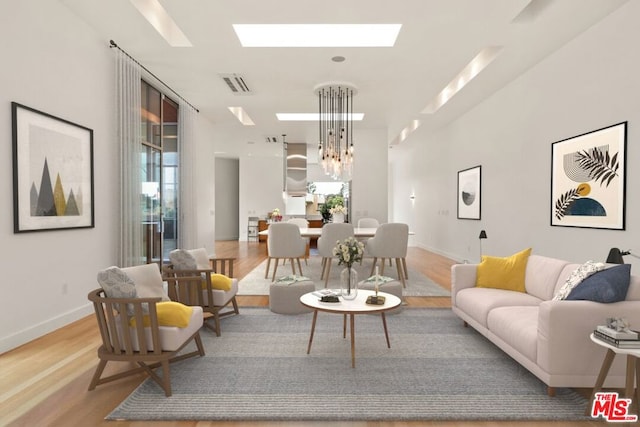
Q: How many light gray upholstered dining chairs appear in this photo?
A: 5